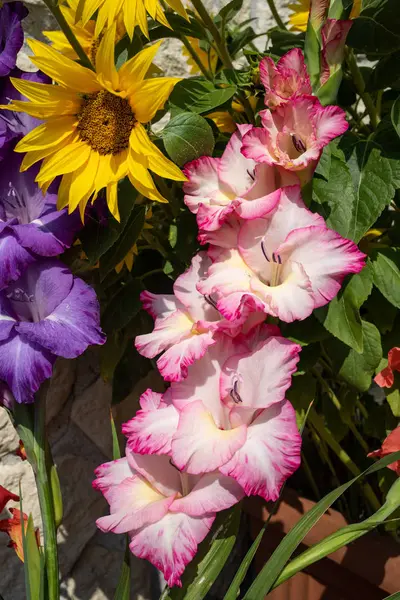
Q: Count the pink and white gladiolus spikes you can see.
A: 1